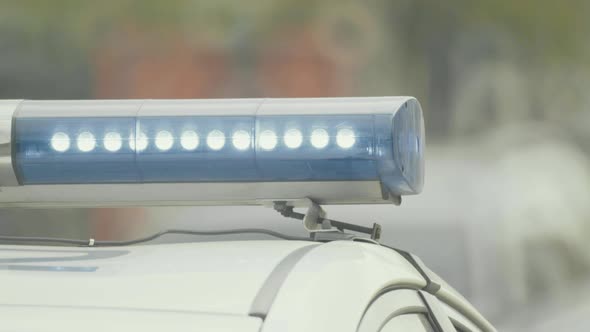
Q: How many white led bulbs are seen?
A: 12